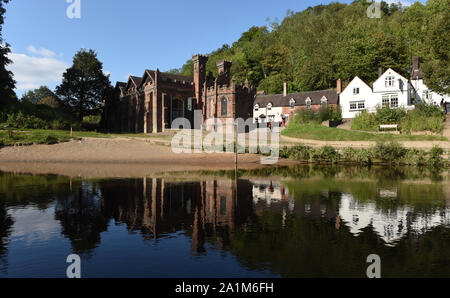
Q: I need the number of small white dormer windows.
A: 5